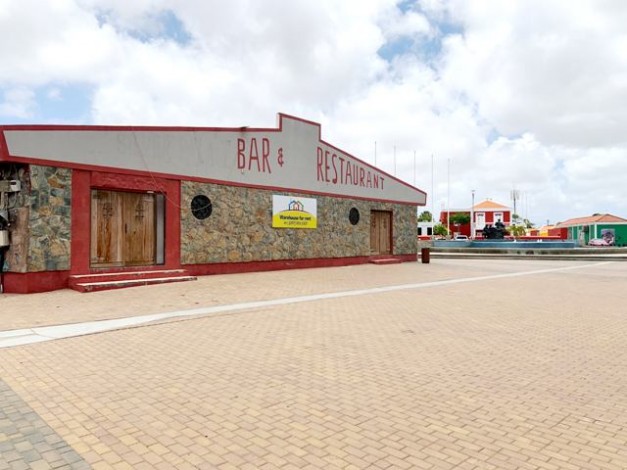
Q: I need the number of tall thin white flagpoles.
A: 5